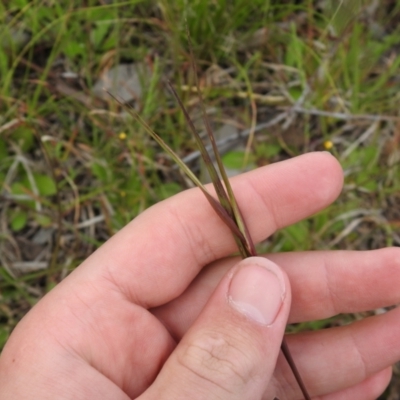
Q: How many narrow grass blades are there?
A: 3